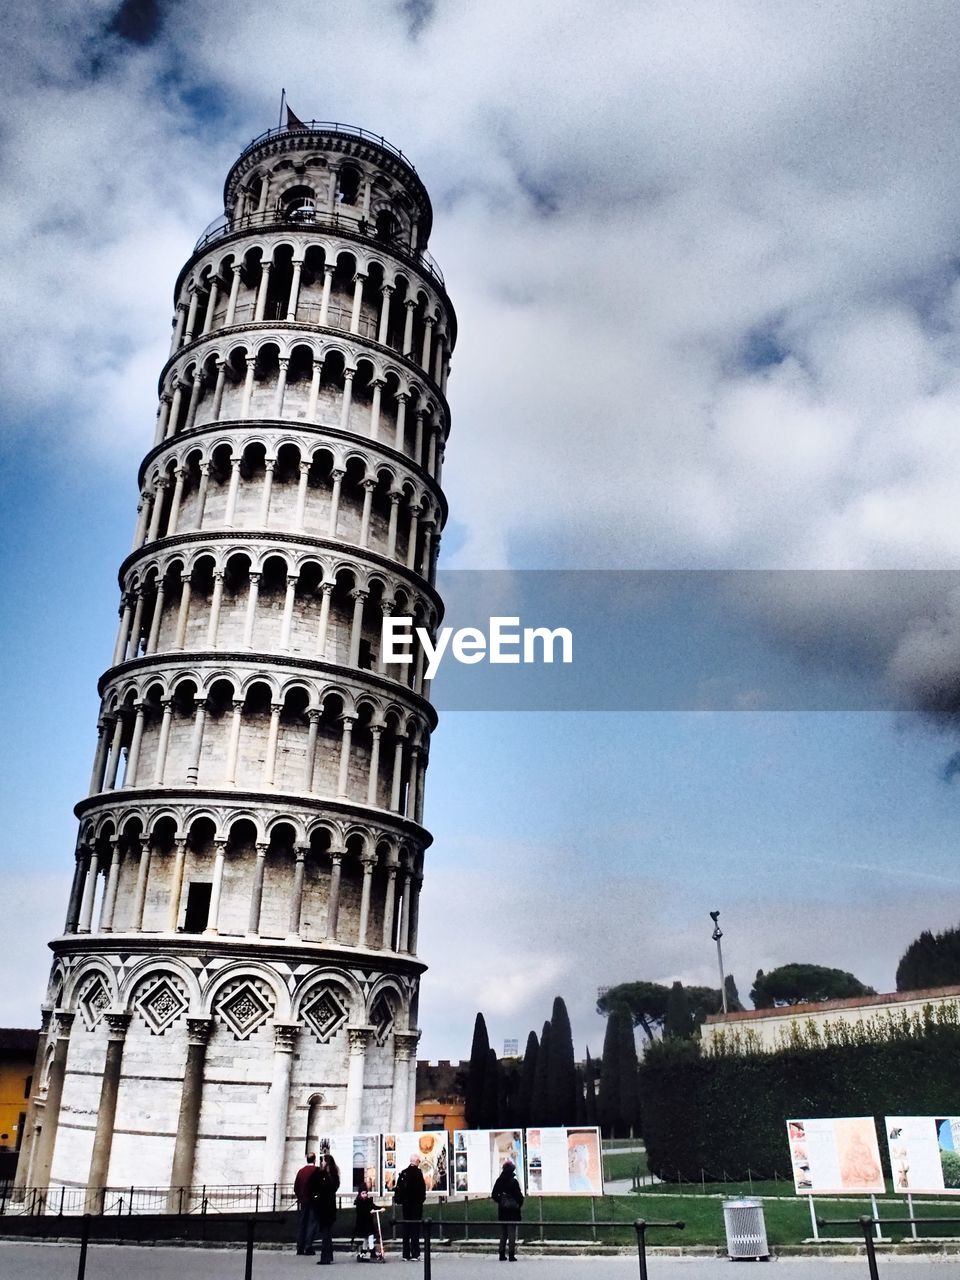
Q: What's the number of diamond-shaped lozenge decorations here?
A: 5